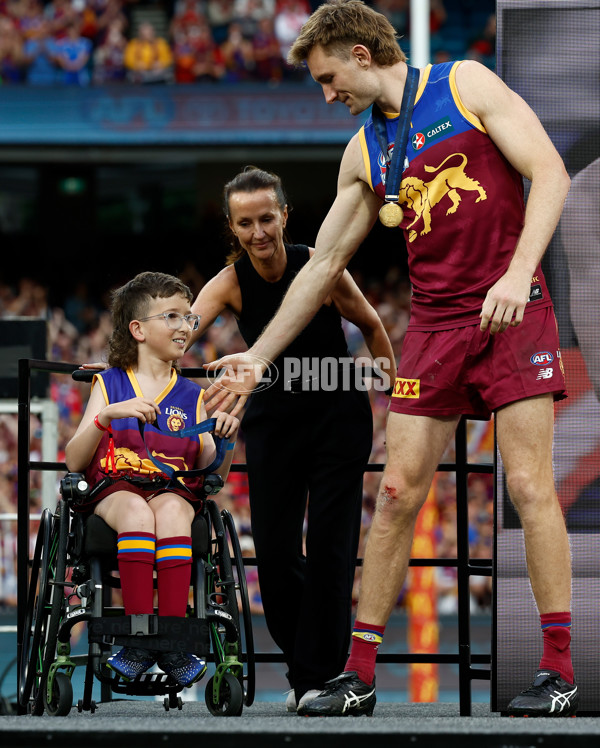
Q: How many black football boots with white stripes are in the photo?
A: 2